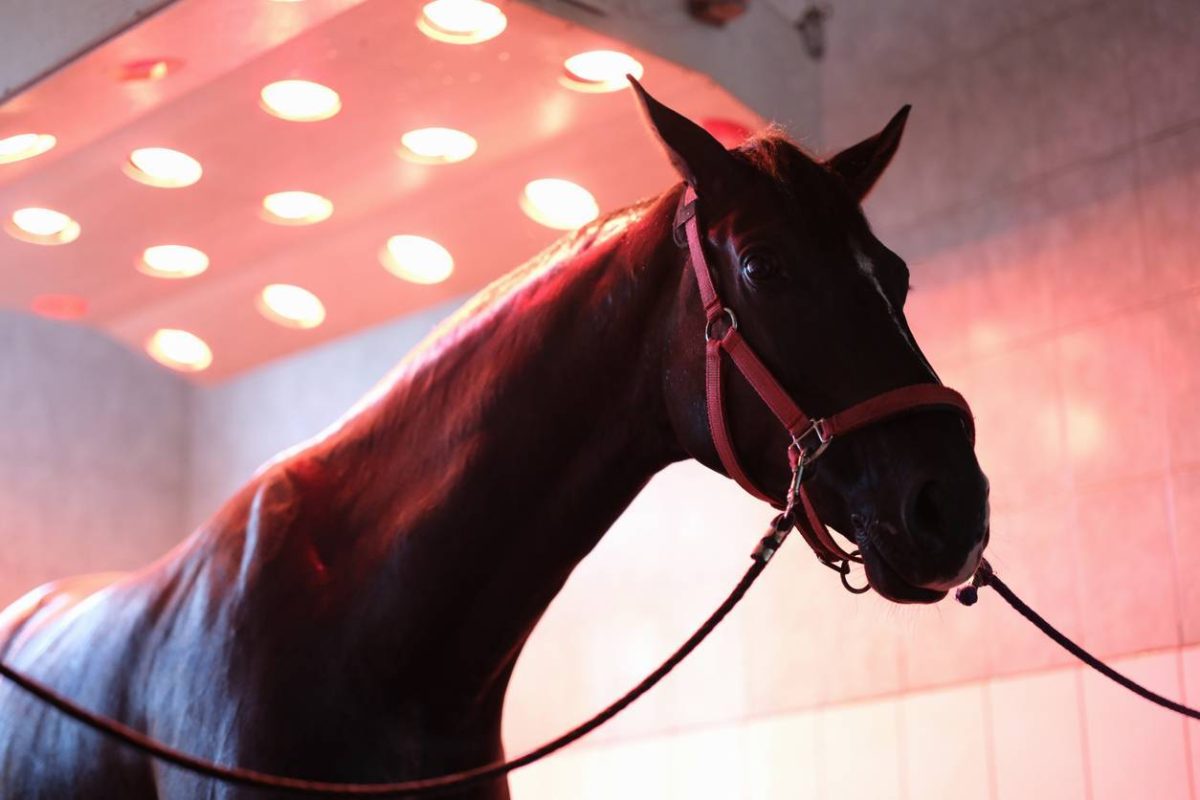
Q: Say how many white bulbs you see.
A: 13